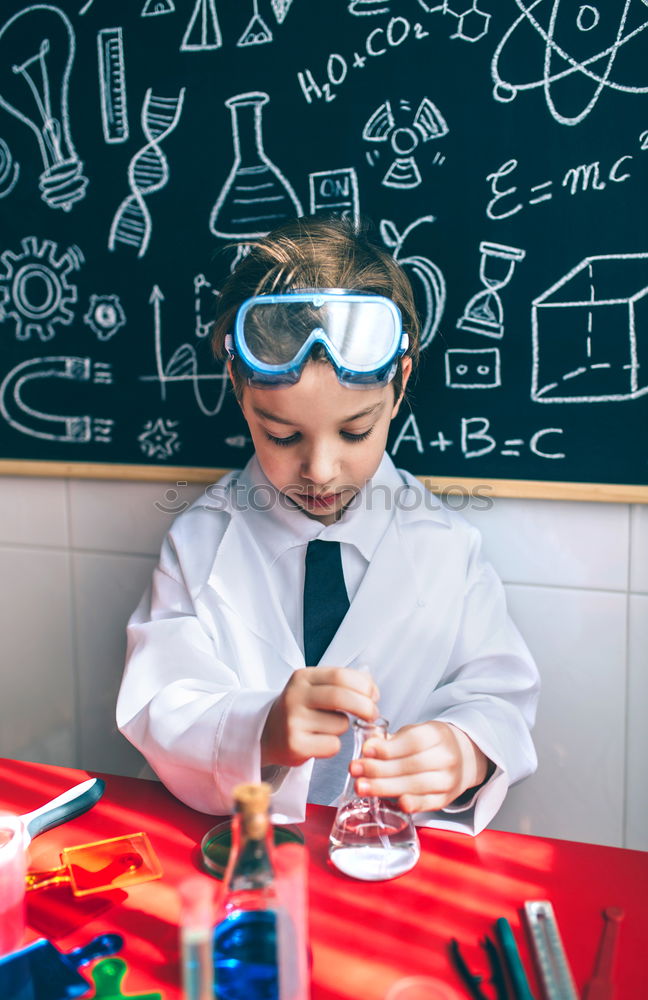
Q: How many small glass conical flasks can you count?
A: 2